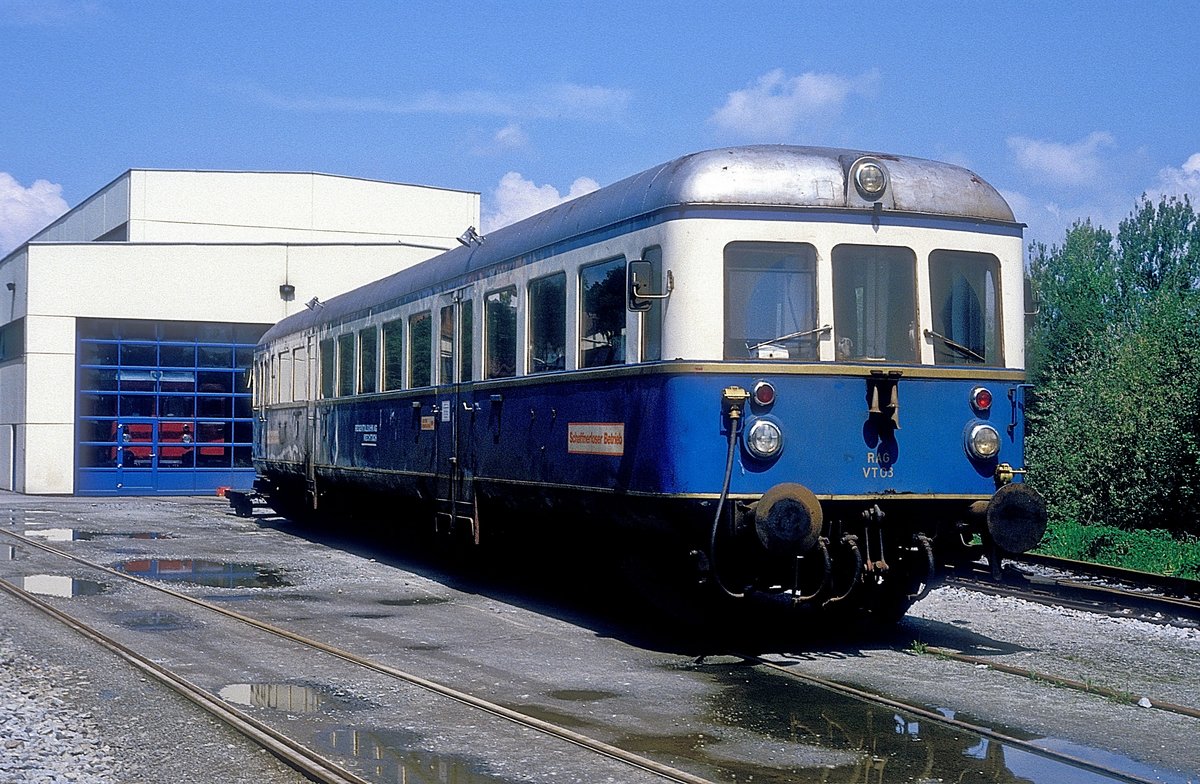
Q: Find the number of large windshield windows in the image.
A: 3